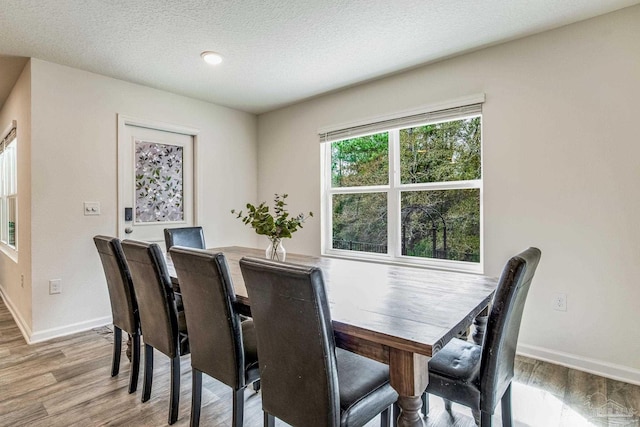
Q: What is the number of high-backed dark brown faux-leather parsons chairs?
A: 6